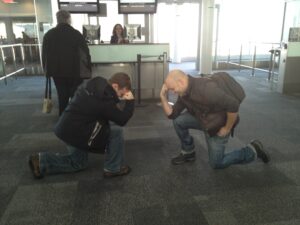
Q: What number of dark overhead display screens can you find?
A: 2